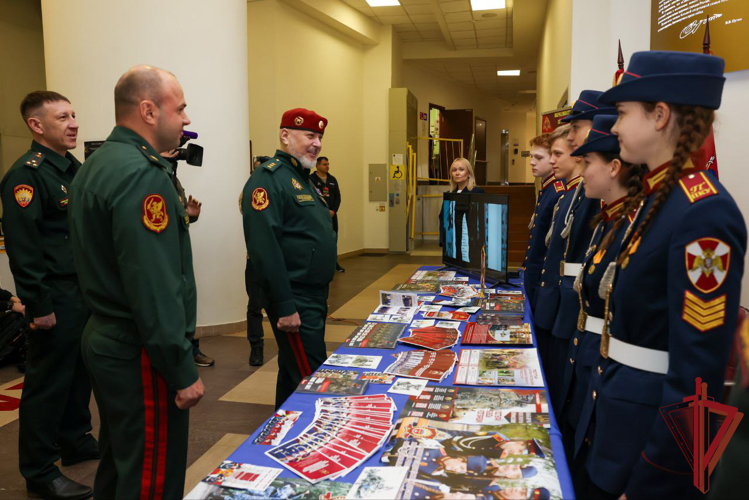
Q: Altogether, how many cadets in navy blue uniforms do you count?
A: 5